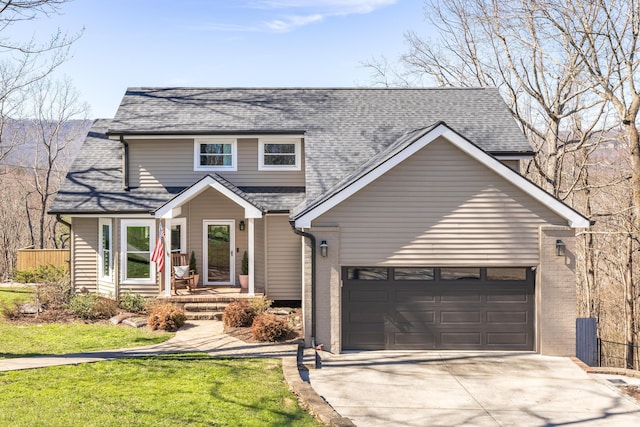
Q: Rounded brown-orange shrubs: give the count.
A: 3